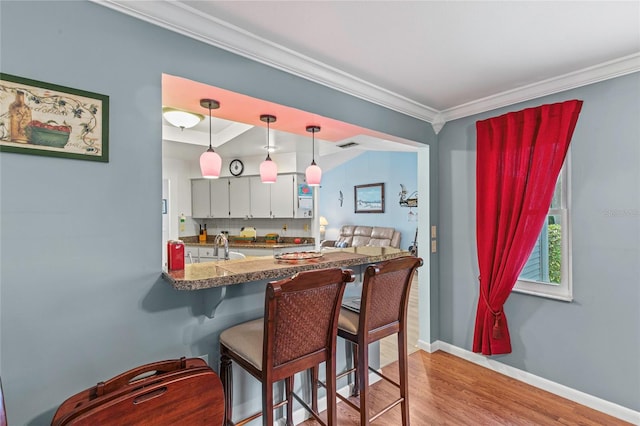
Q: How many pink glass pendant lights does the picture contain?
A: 3